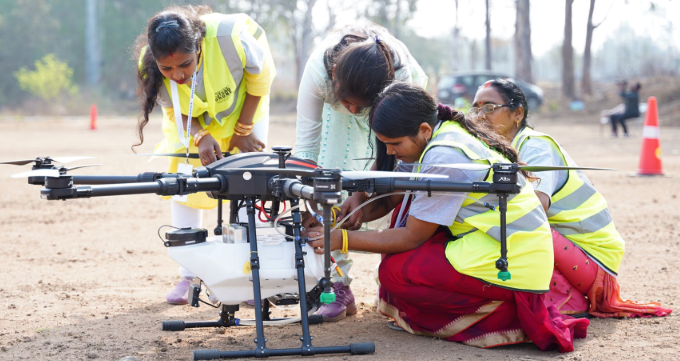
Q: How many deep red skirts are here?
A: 1